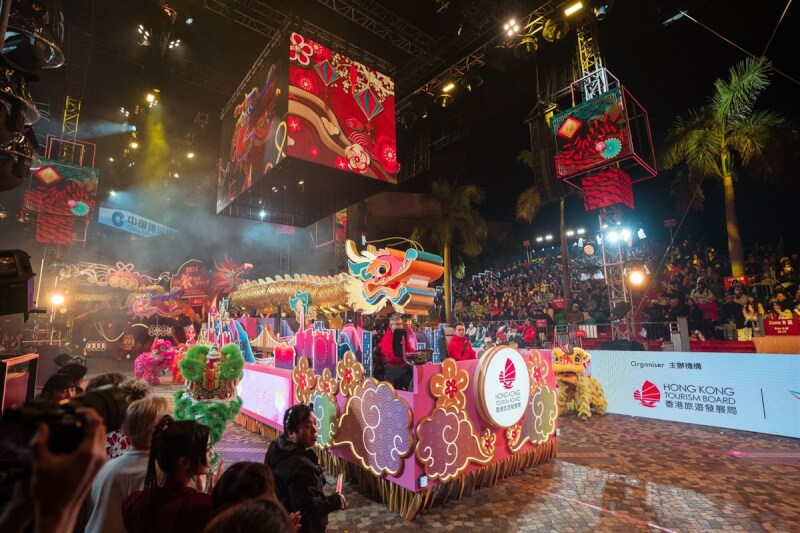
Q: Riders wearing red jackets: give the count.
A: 2